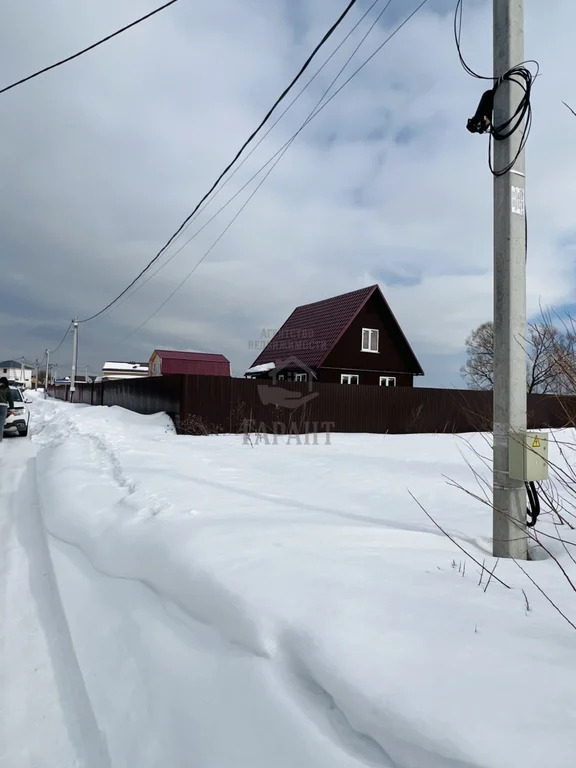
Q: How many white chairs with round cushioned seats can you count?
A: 0